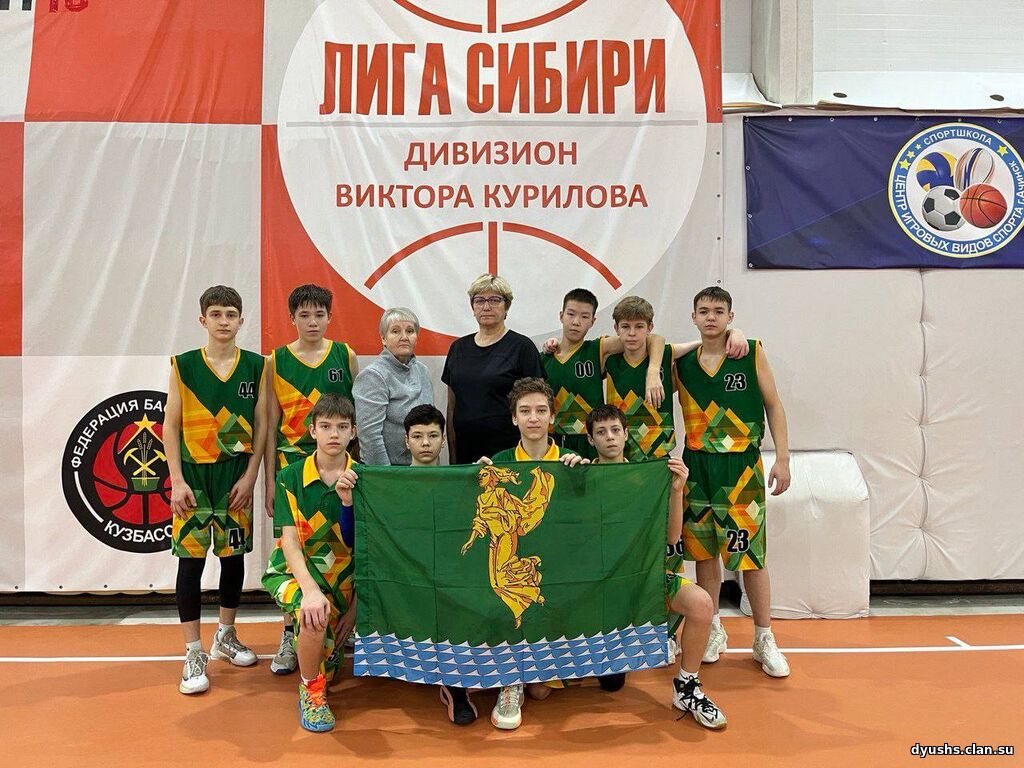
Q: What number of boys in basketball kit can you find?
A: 9